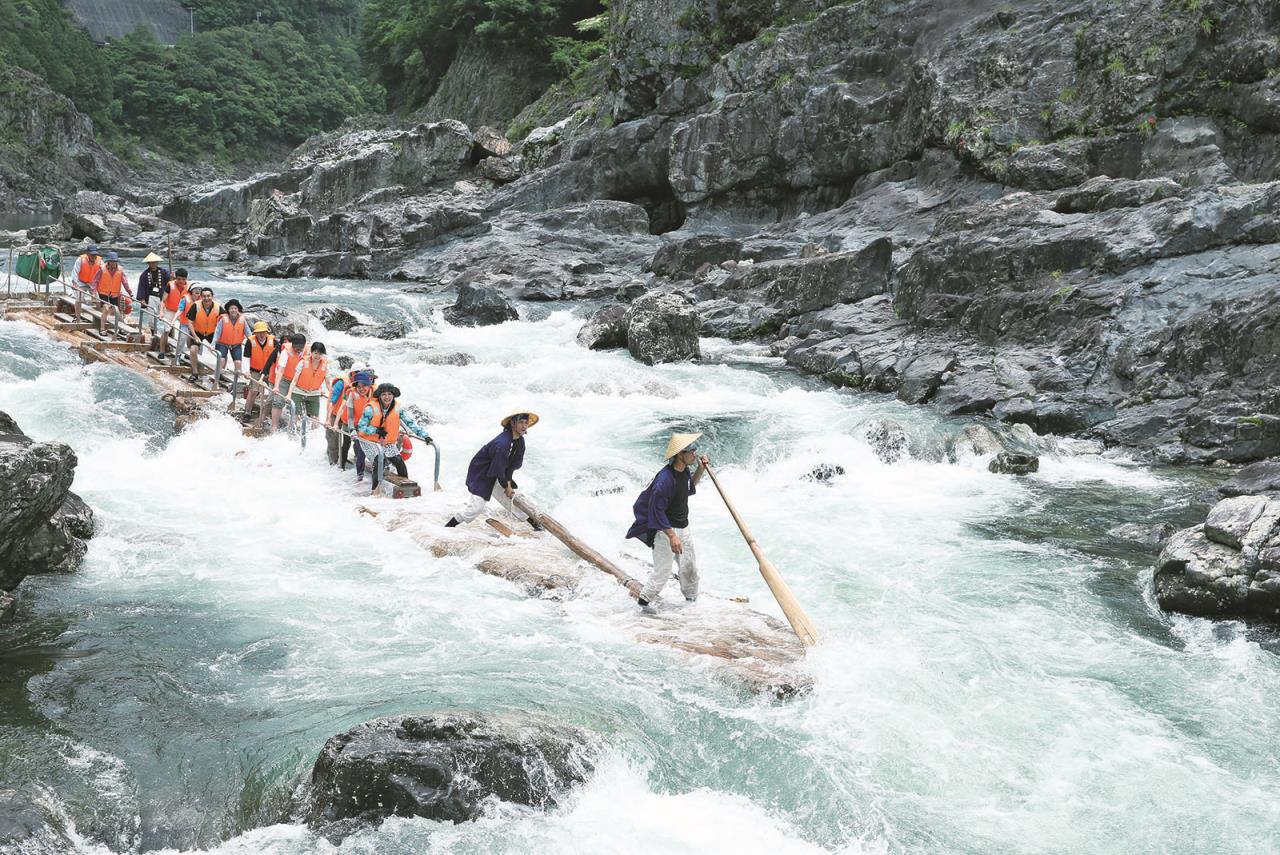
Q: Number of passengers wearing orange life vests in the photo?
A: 14